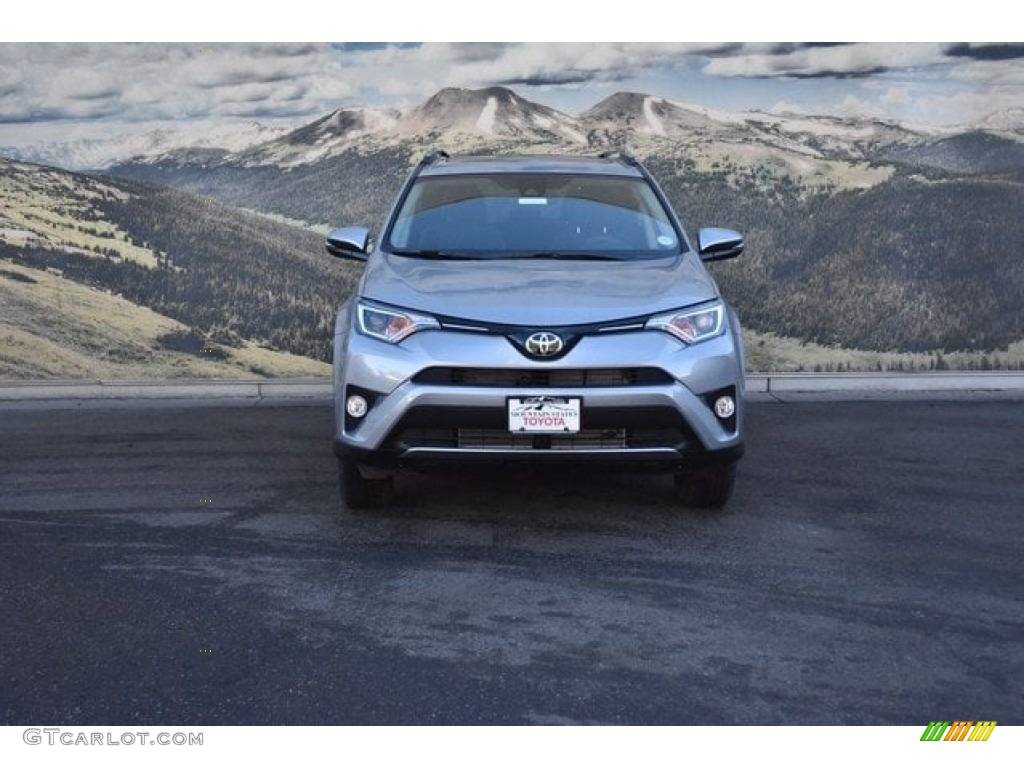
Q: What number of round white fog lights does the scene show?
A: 2